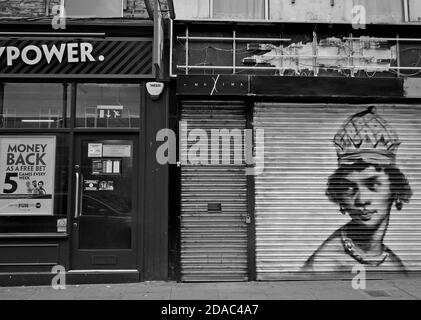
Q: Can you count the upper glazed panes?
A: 2